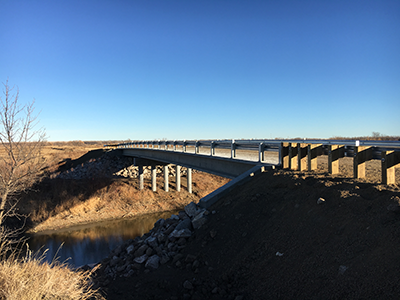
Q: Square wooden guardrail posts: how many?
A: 7